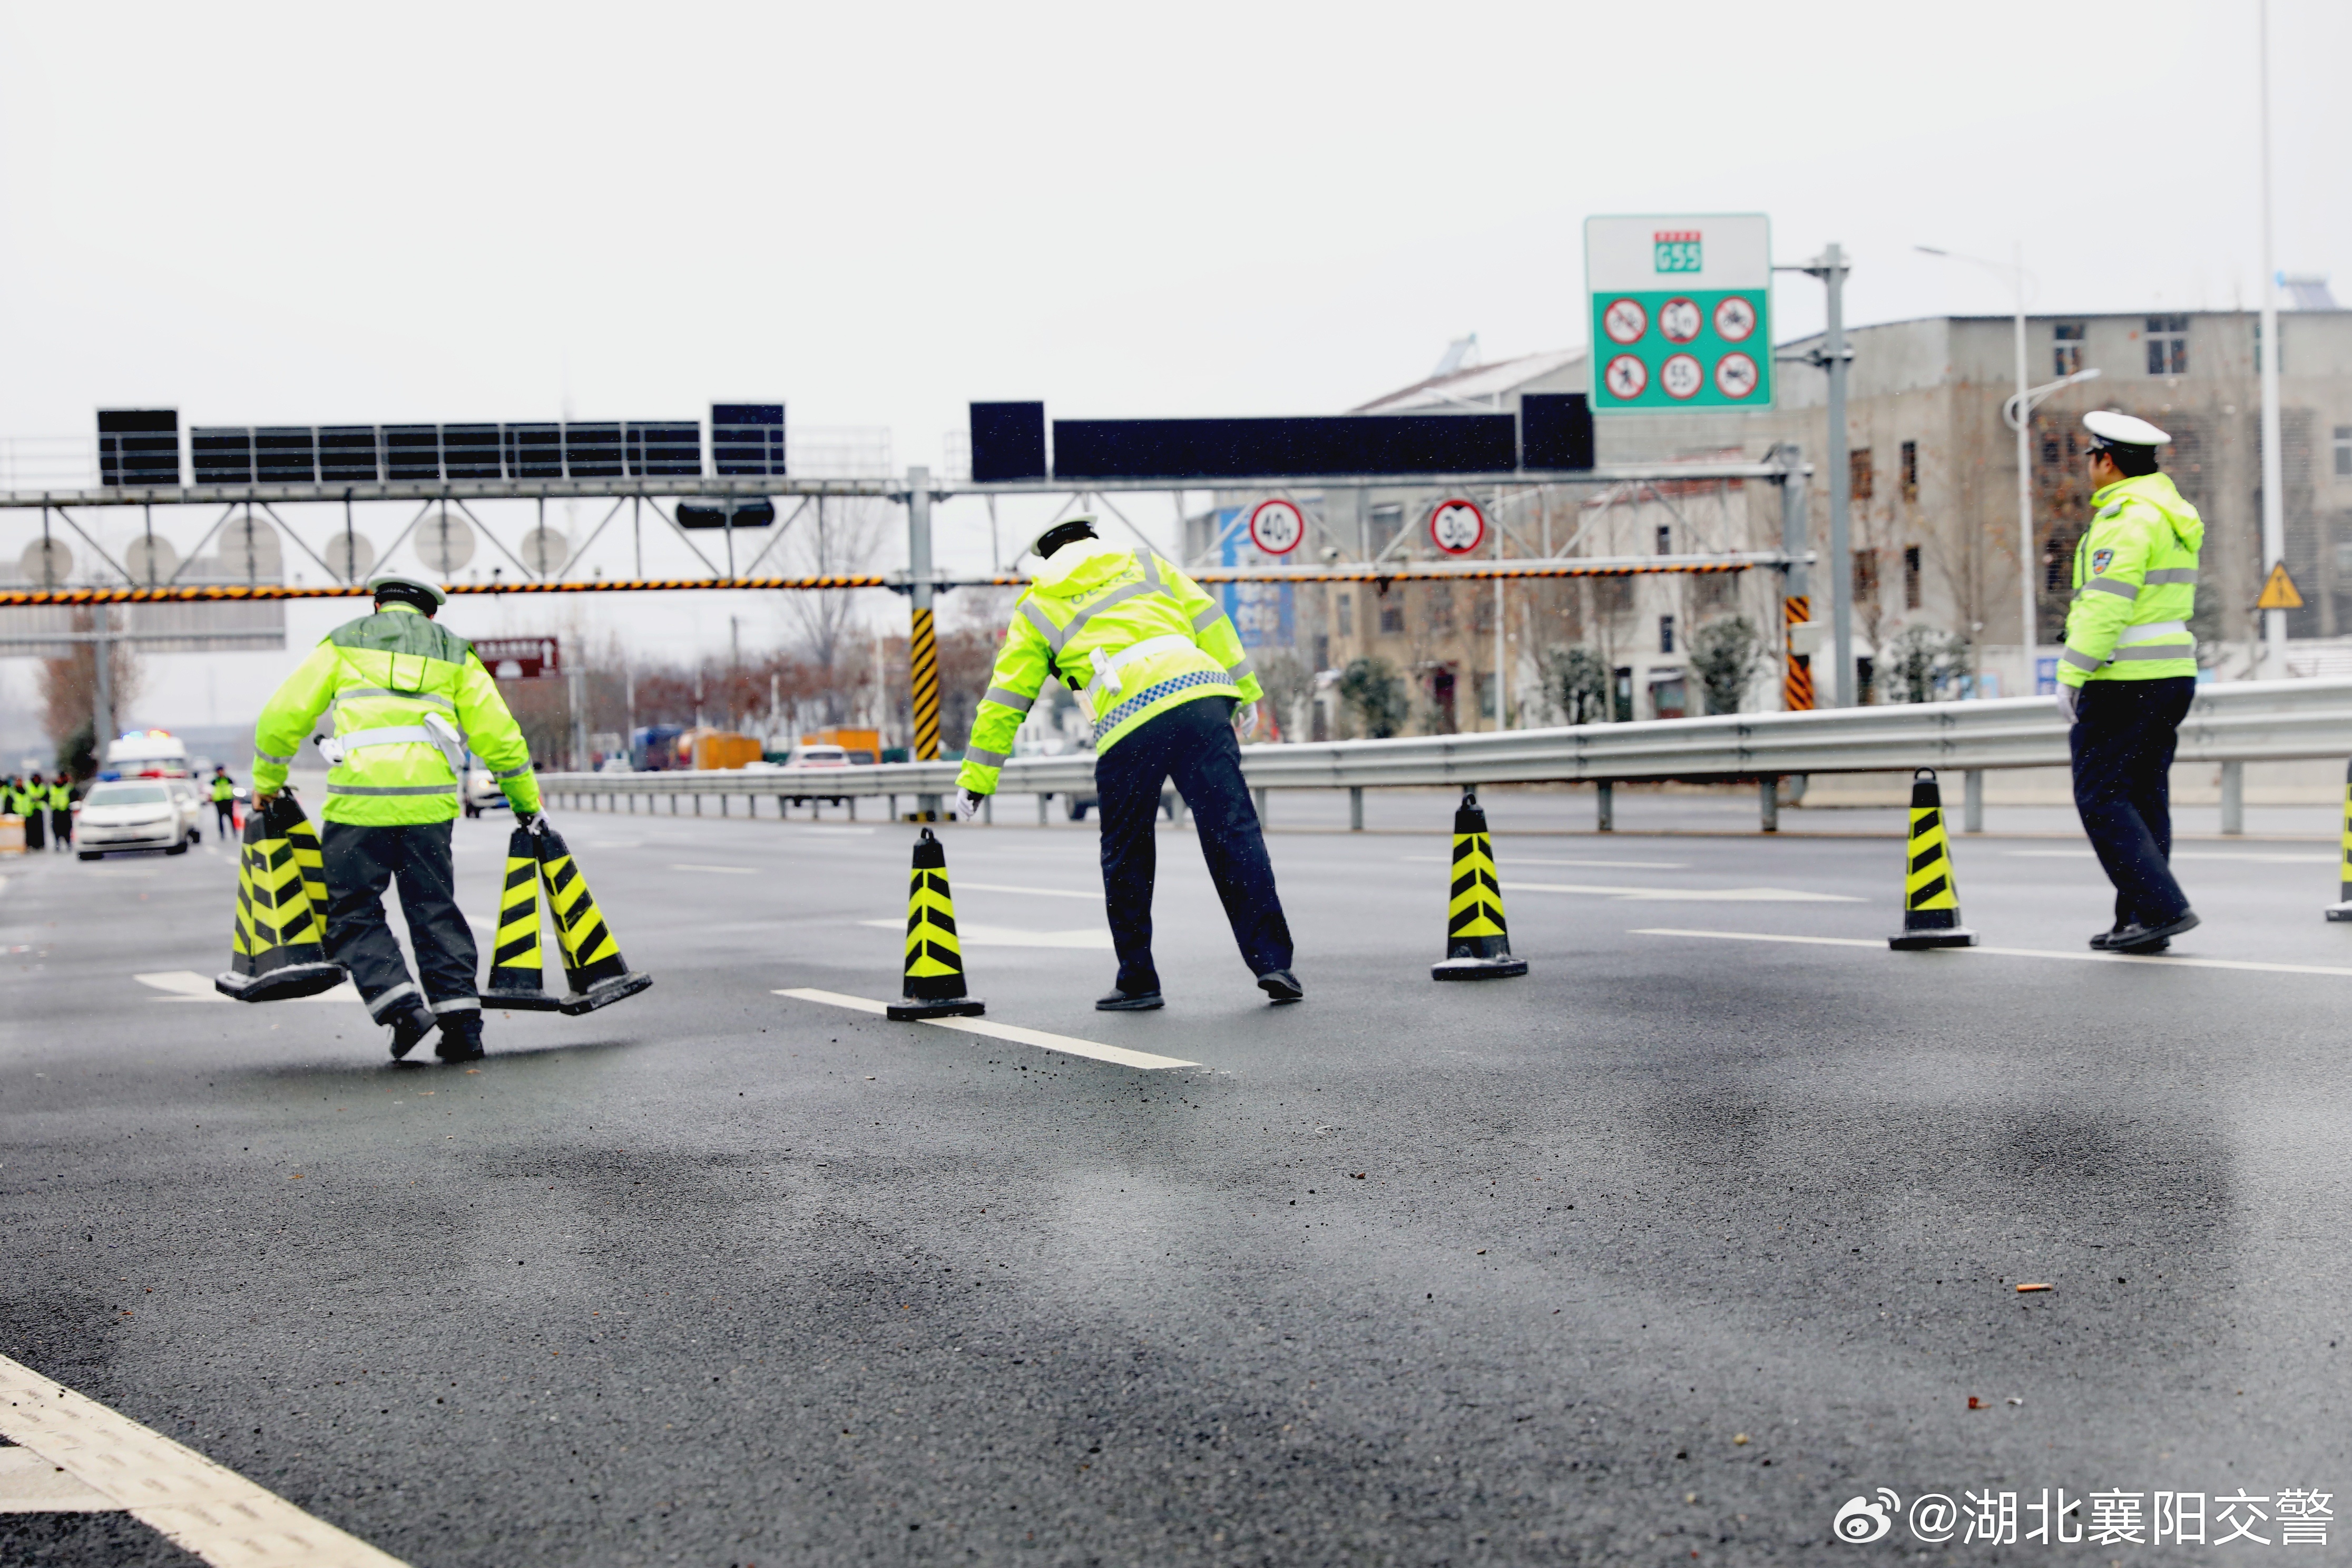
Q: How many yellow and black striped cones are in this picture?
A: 8